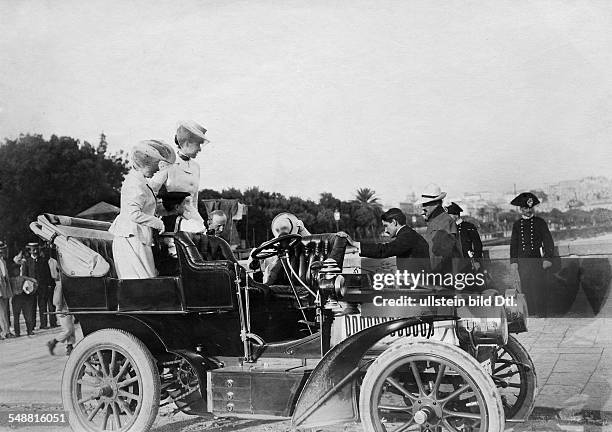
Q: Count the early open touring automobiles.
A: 1